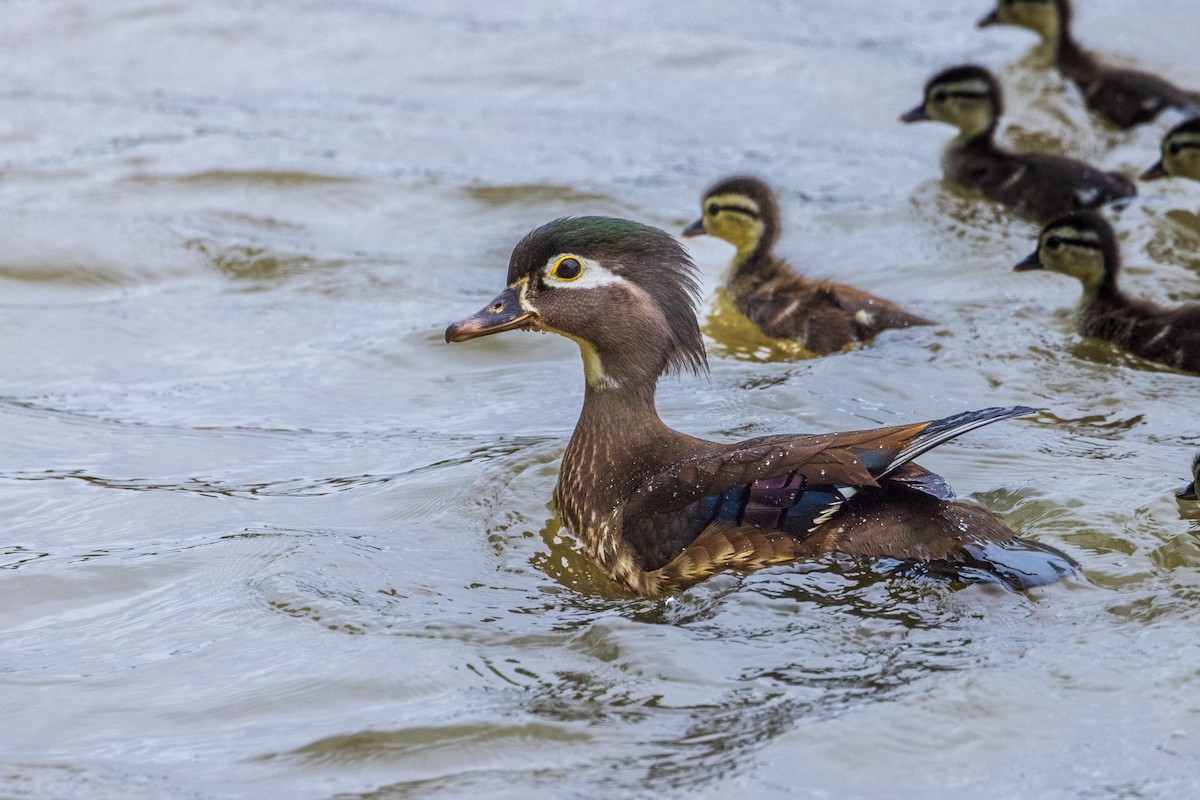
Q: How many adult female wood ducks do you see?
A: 1